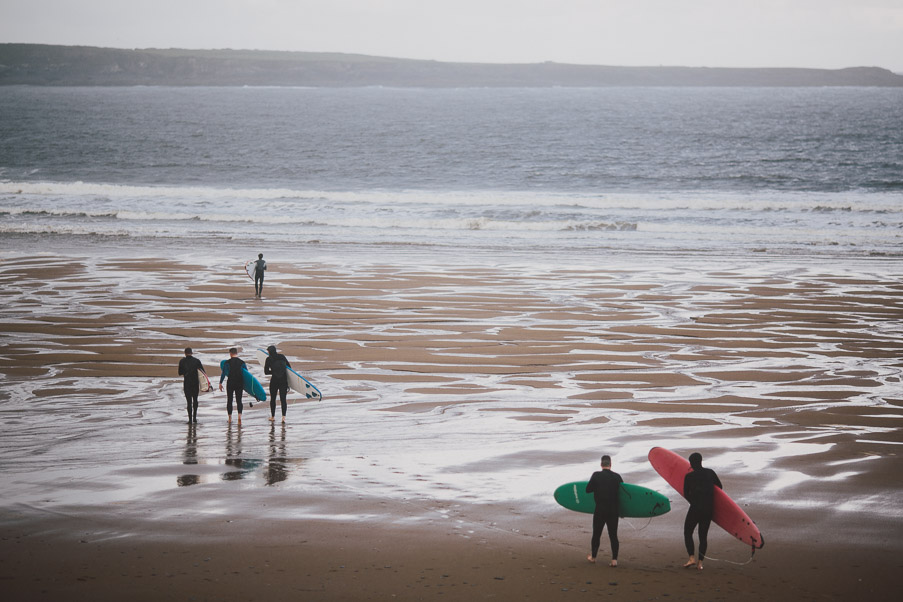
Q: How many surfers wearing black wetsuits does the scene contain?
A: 6